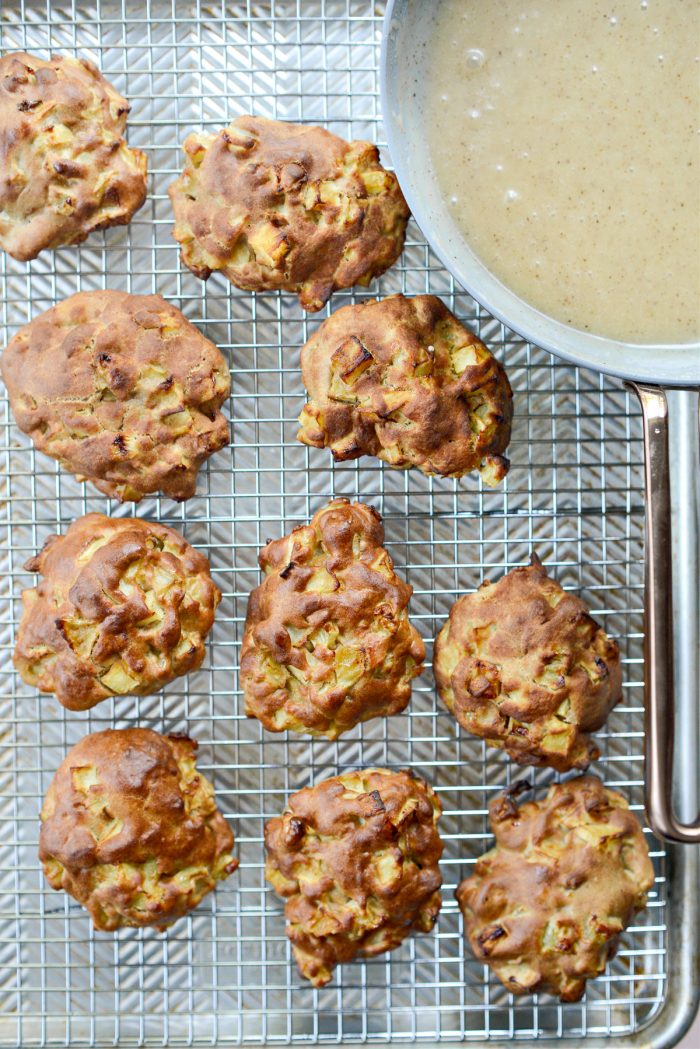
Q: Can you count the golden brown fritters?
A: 10